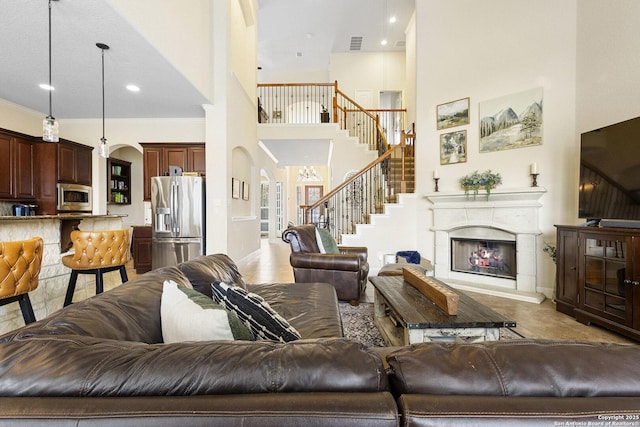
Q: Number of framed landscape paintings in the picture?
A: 3